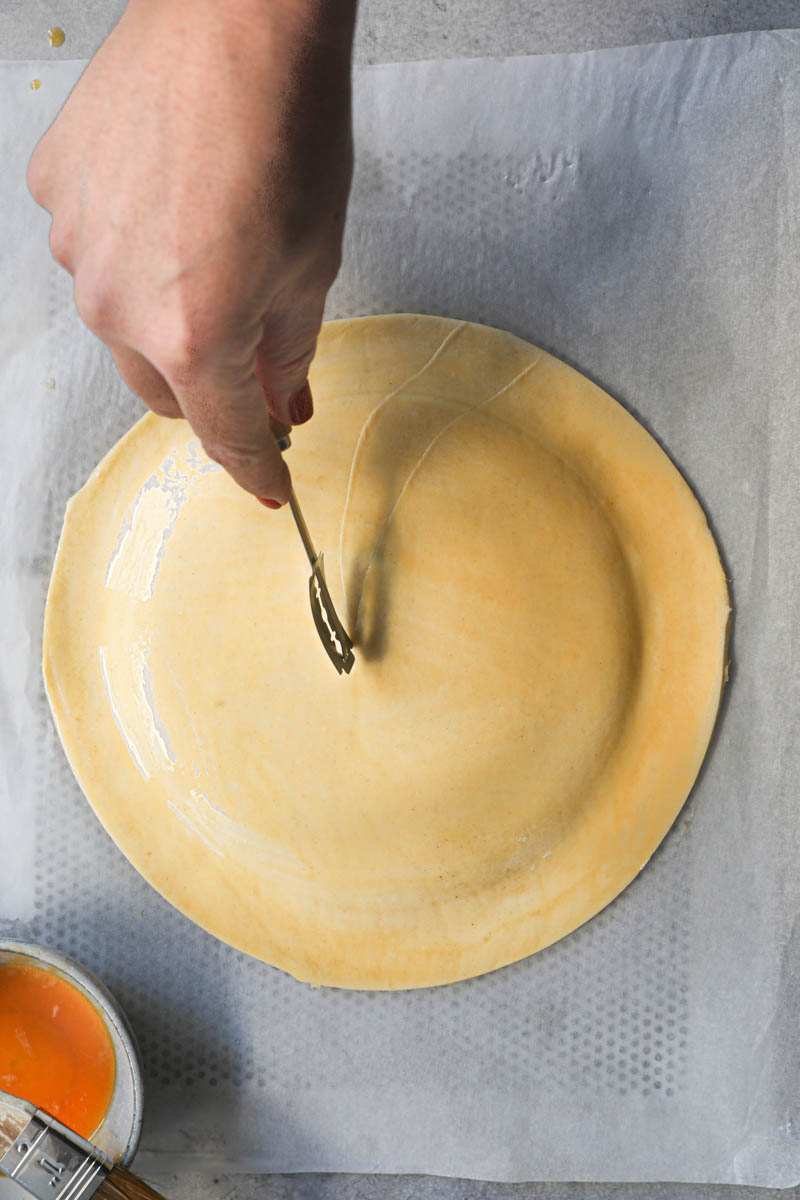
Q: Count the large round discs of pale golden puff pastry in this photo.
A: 1